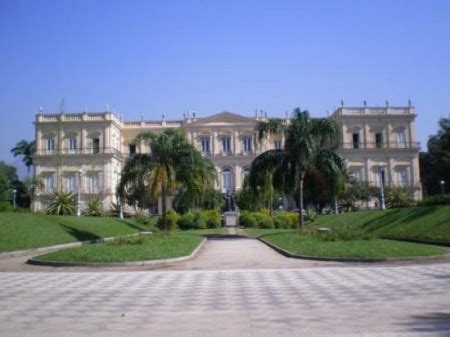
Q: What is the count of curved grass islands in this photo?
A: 2